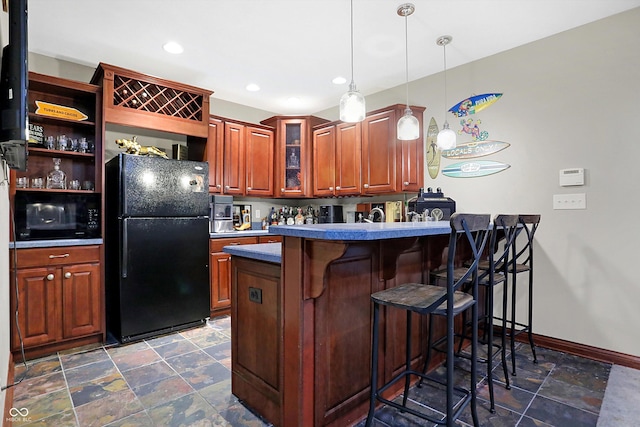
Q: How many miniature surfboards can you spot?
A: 4